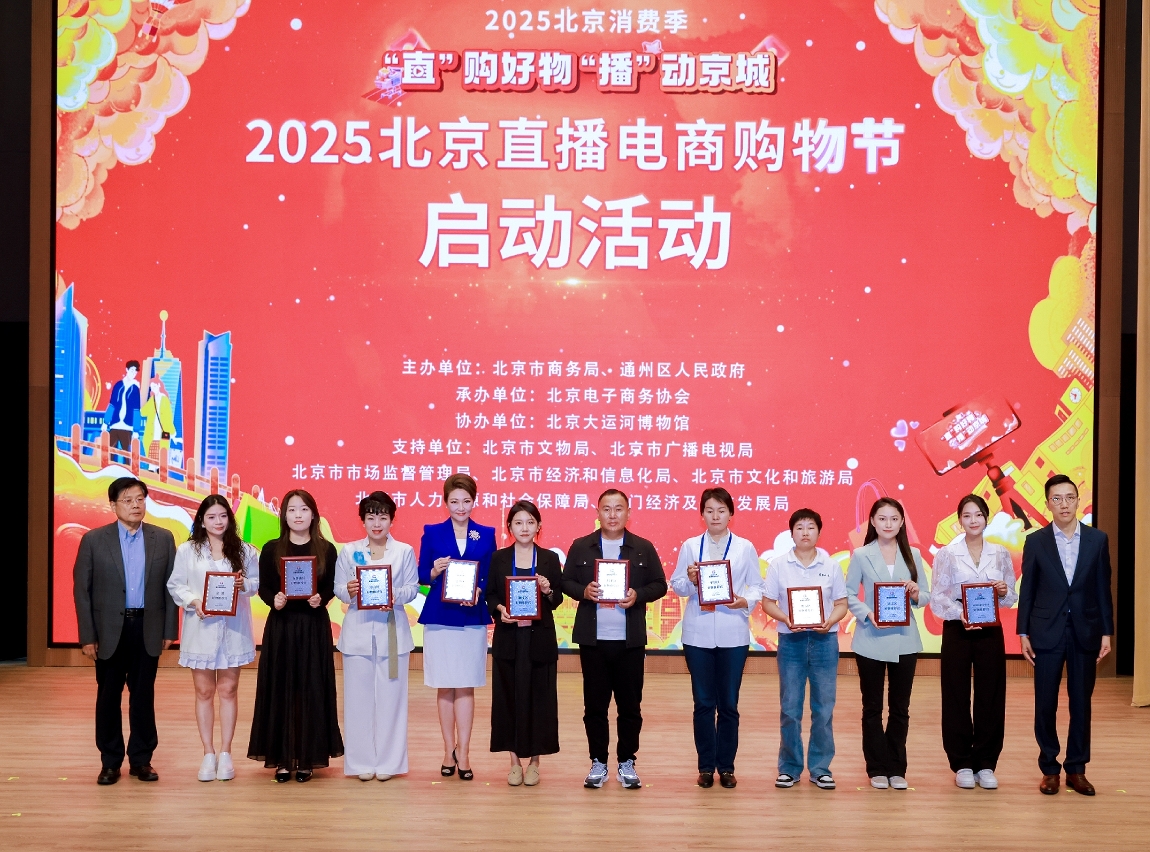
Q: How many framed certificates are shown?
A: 10